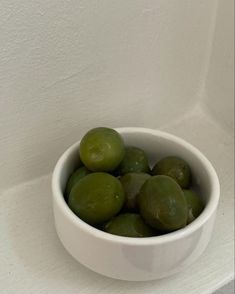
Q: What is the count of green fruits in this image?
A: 9